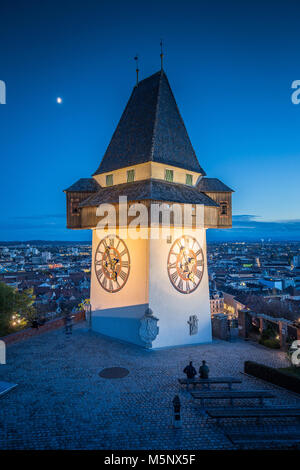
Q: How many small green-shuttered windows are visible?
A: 4